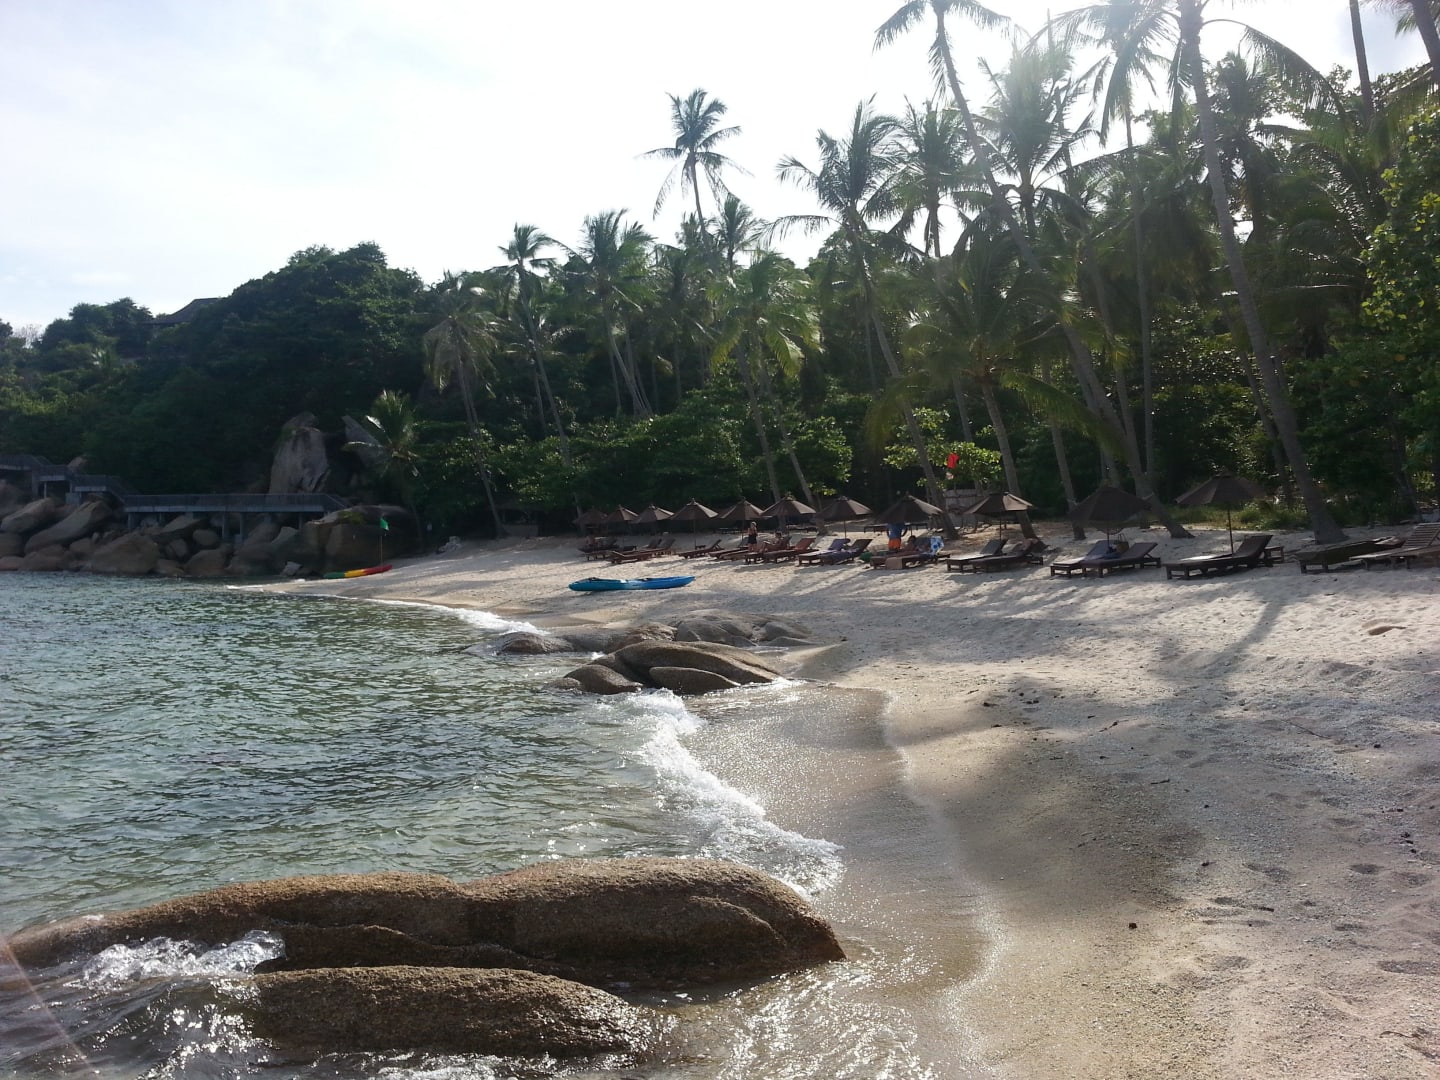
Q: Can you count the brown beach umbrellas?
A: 11